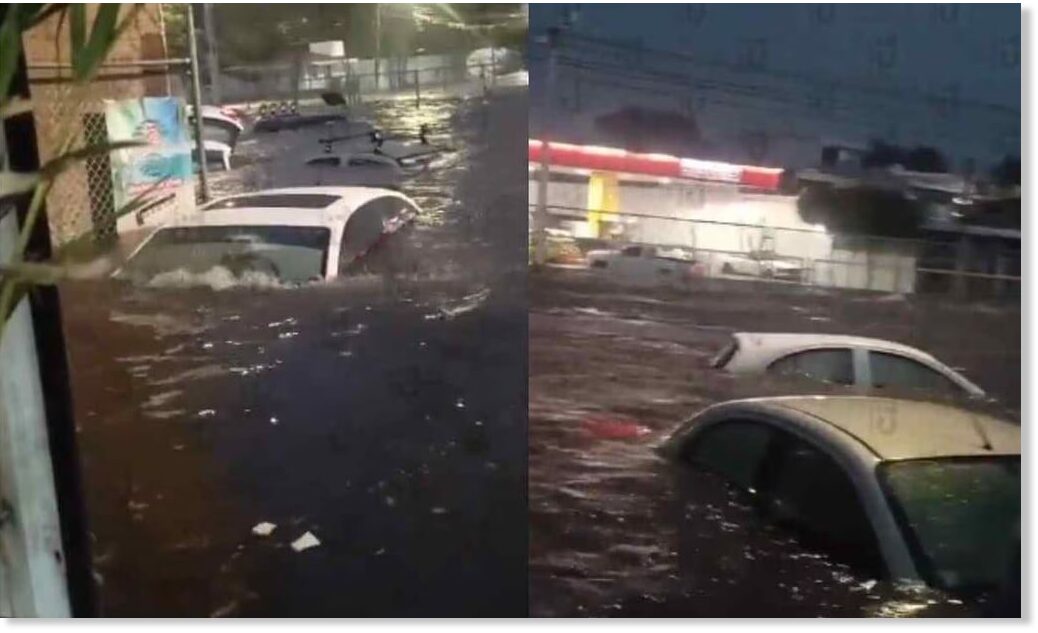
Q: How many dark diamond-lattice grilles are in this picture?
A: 1